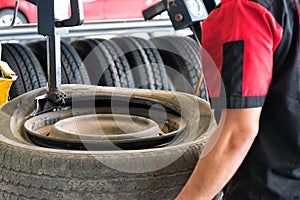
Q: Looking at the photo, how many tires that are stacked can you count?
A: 5